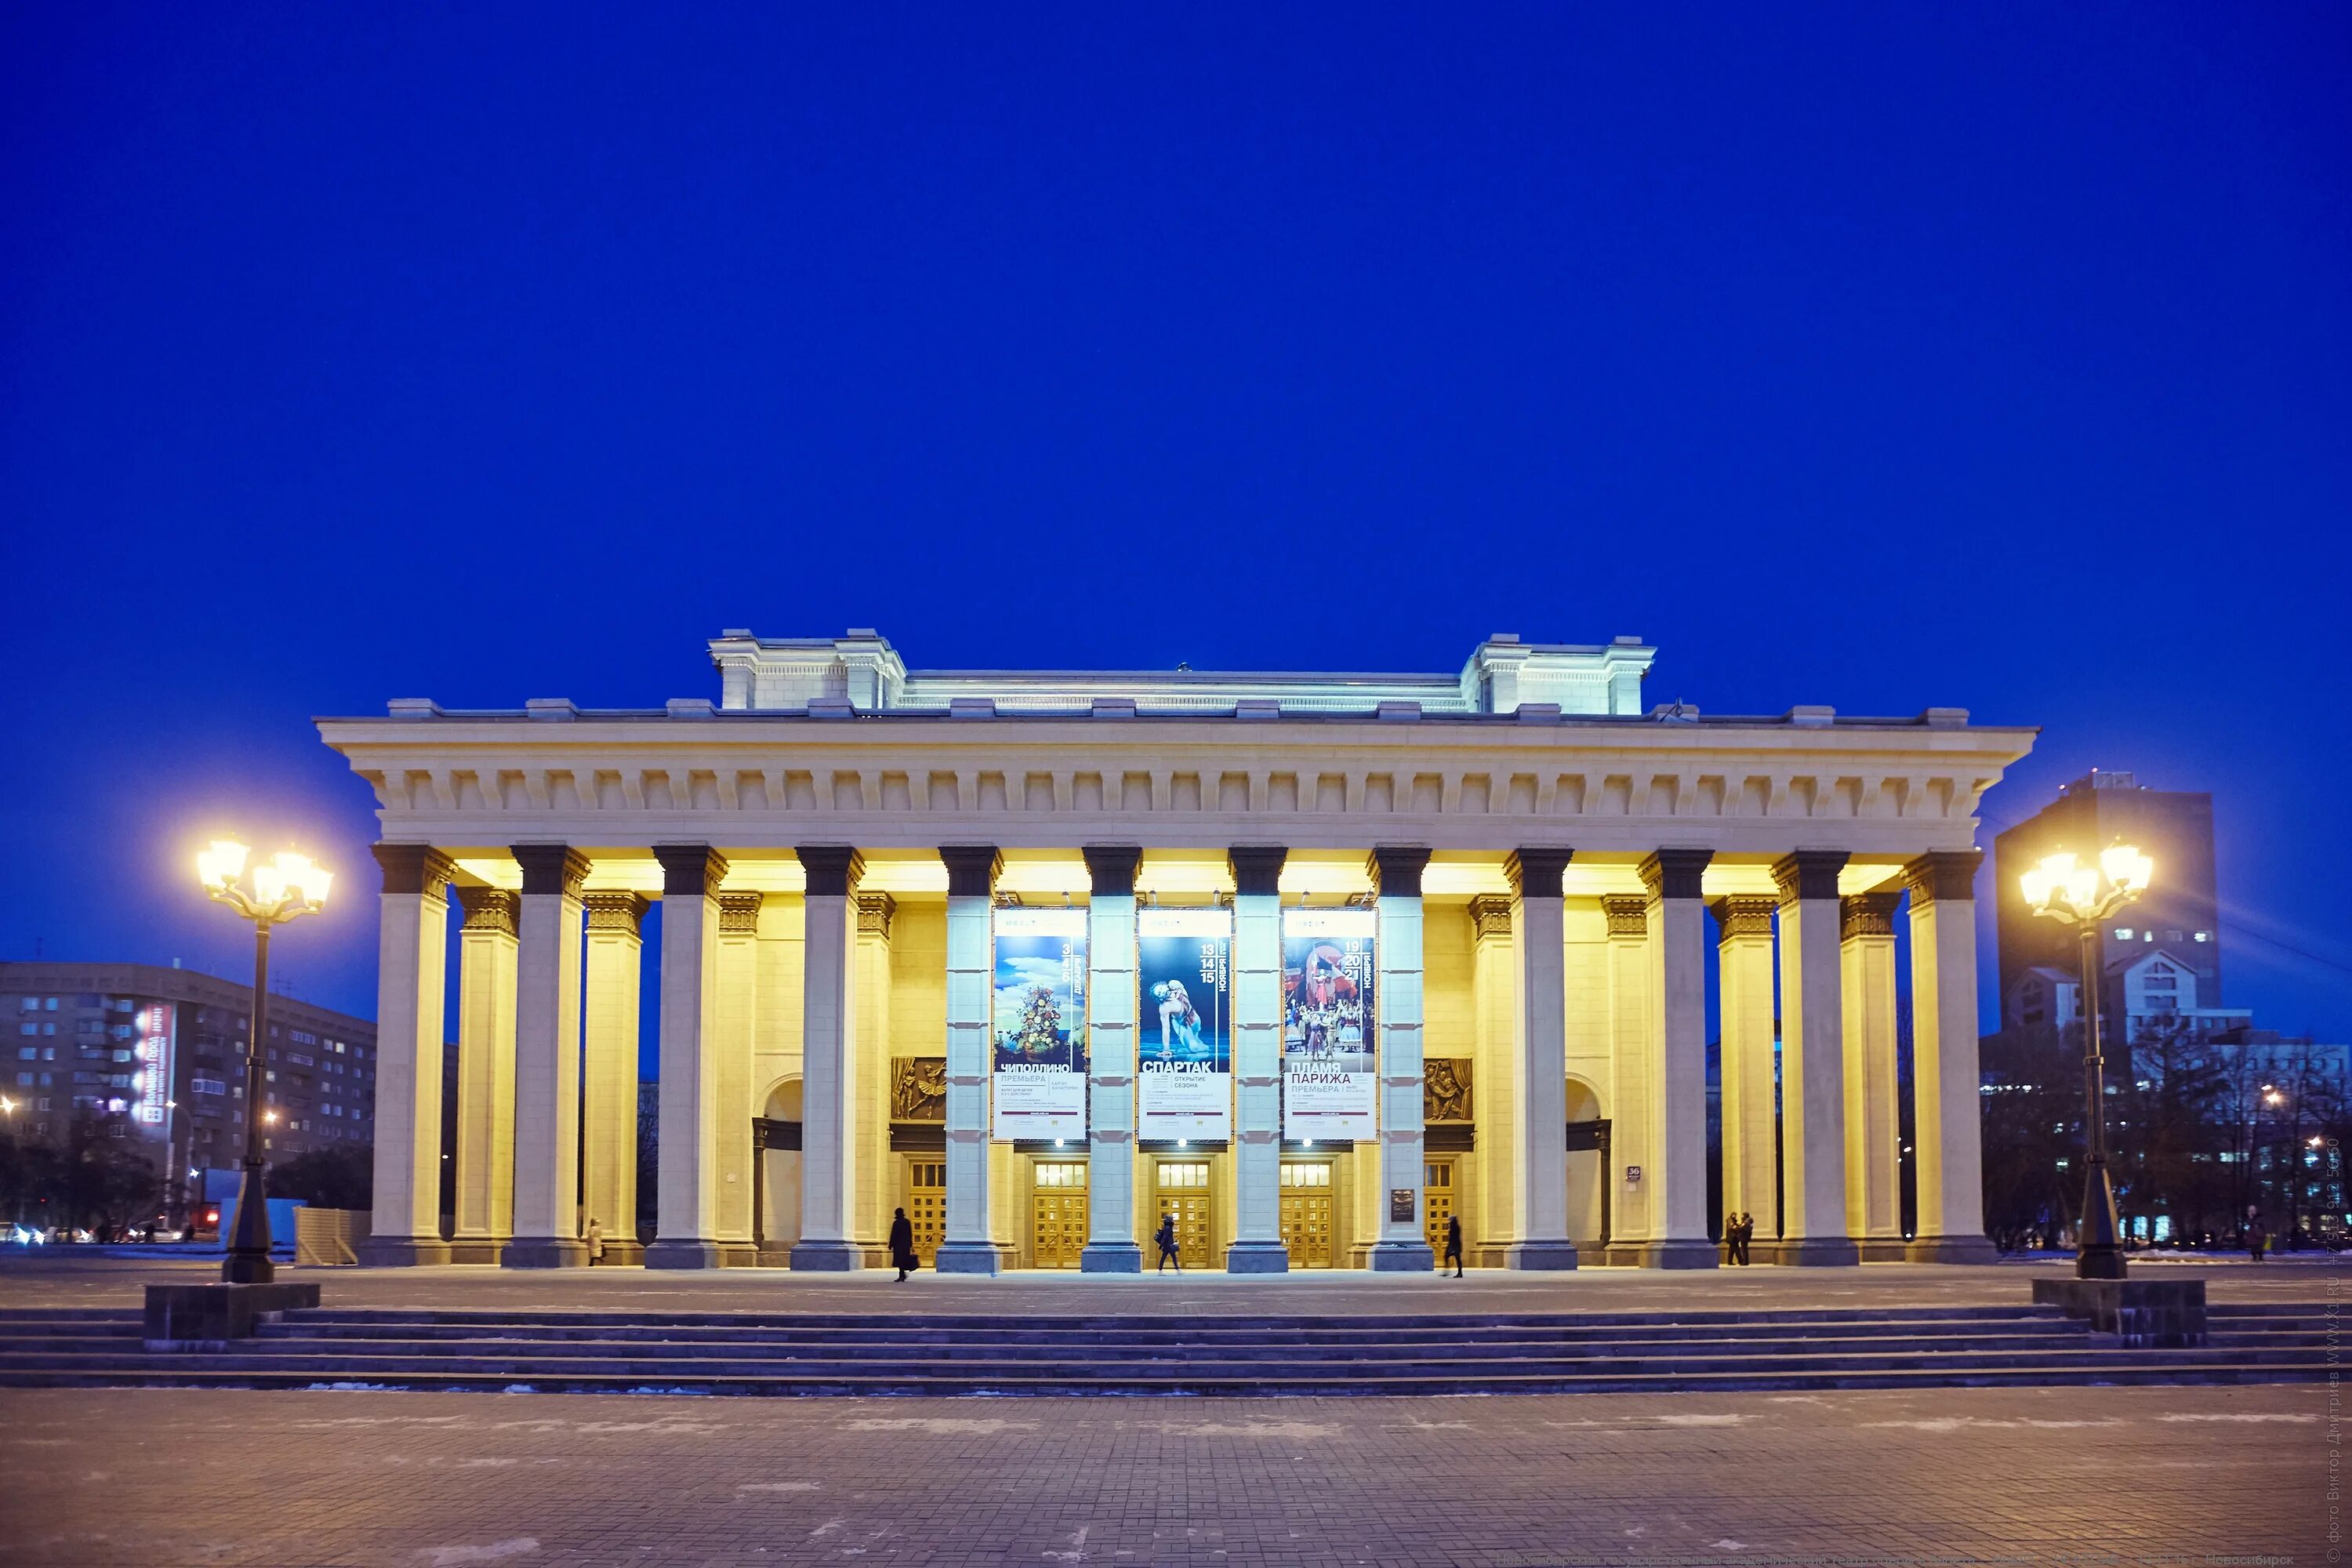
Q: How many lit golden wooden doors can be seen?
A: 5